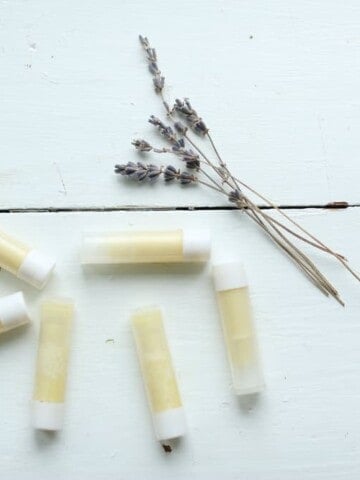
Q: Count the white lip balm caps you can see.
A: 6